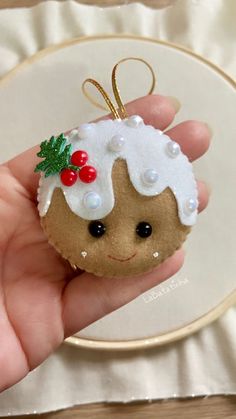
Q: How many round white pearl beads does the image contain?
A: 7